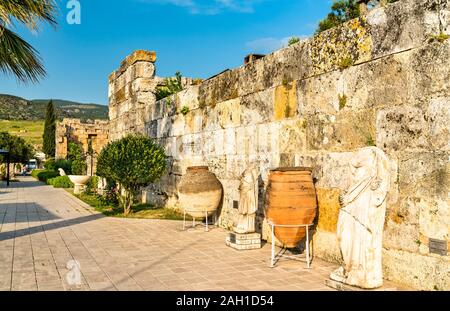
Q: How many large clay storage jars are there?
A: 2